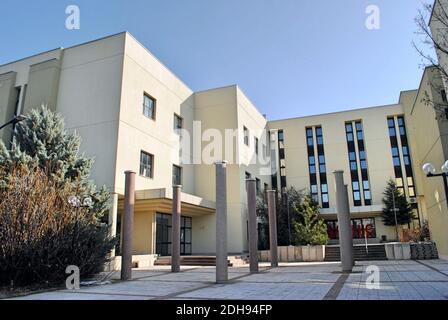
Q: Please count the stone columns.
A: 7